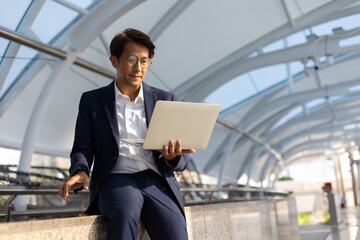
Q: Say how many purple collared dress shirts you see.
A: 0